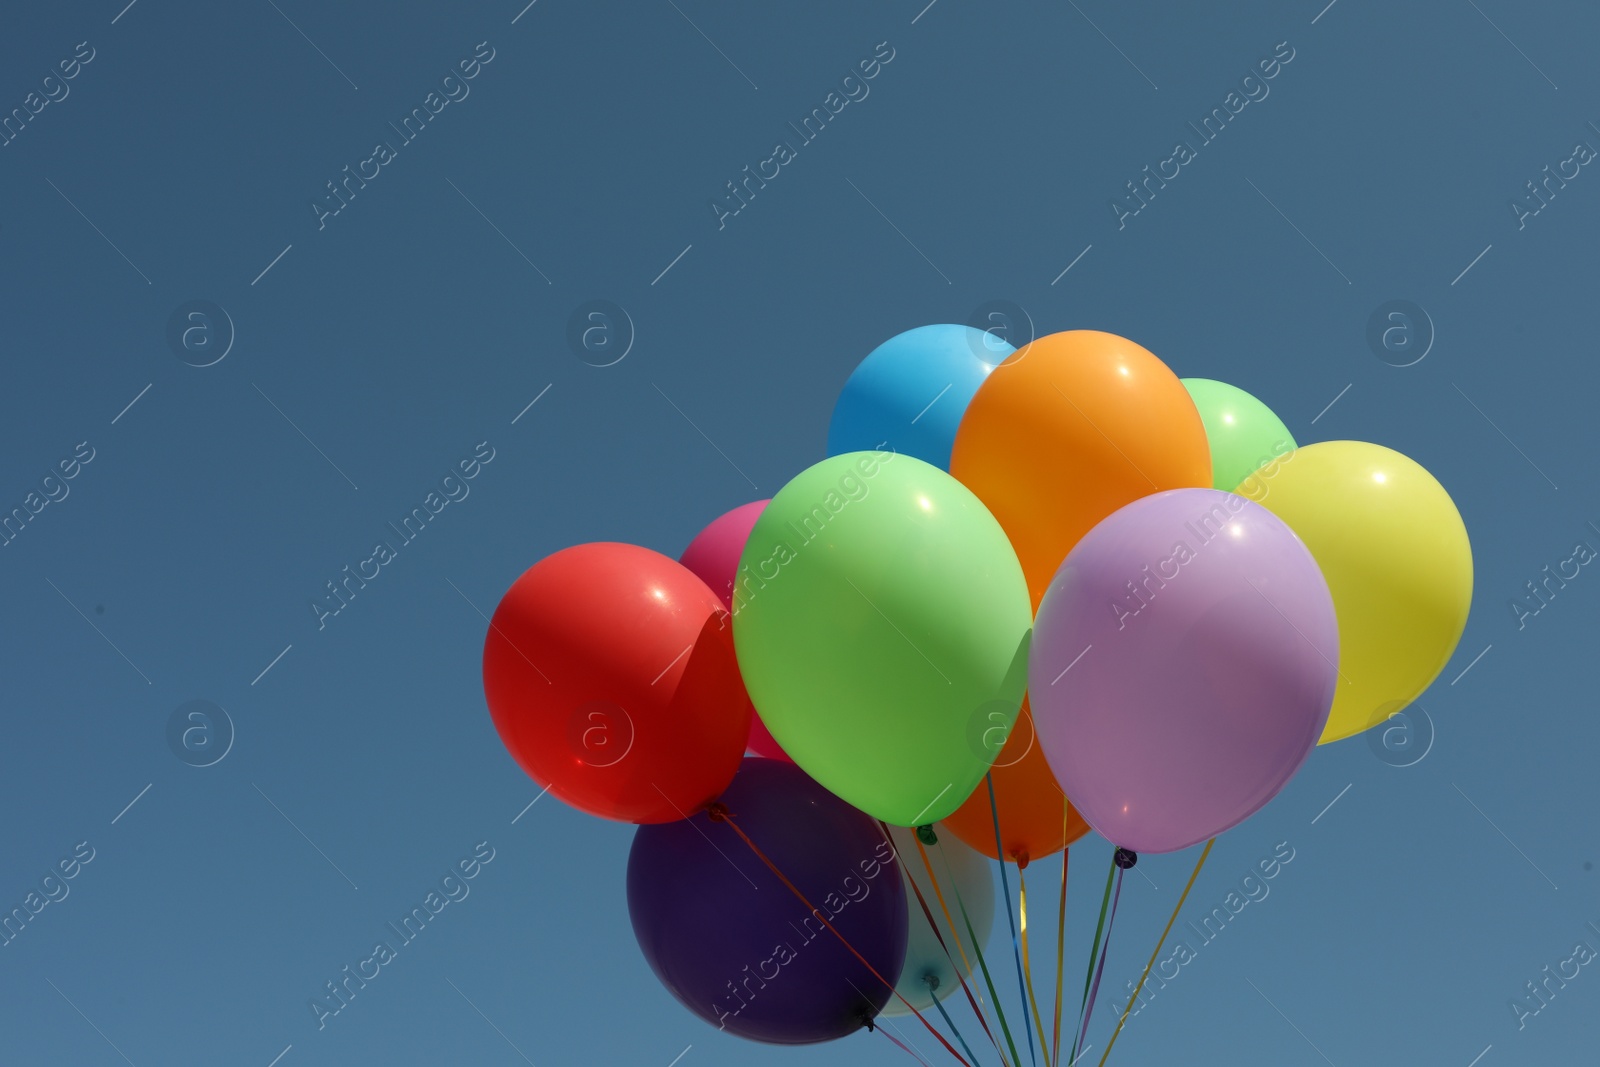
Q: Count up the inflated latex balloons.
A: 11